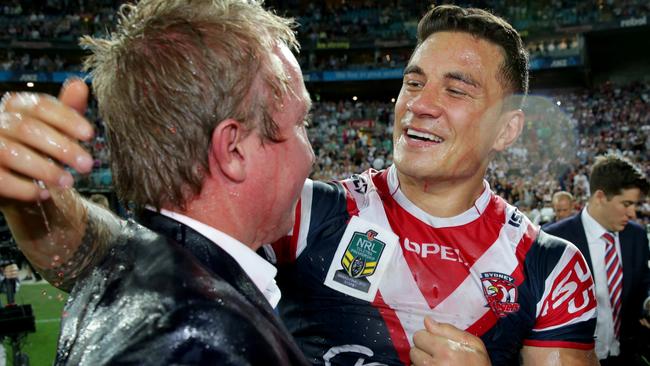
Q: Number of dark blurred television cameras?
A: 1